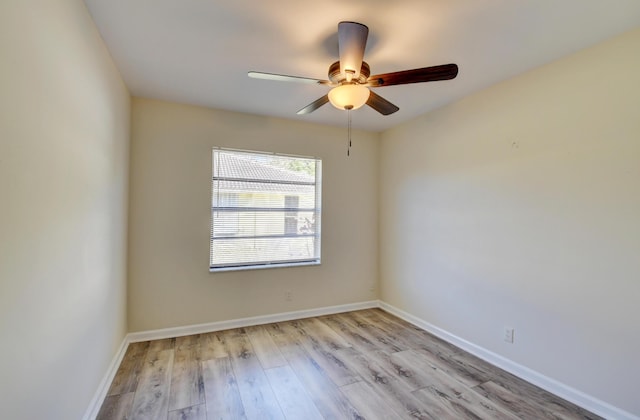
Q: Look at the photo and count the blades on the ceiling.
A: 5